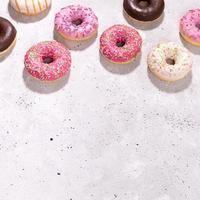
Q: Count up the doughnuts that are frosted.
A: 8